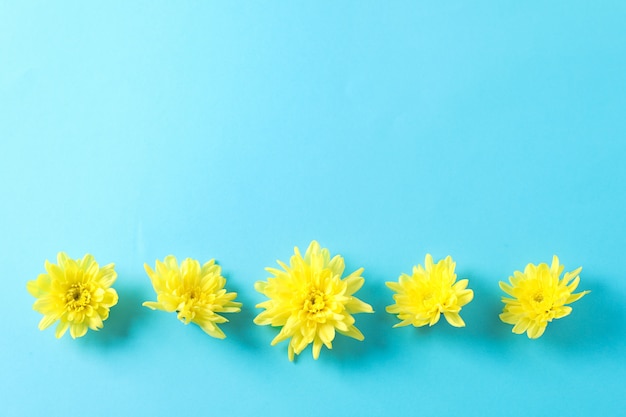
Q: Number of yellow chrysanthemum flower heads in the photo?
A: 5